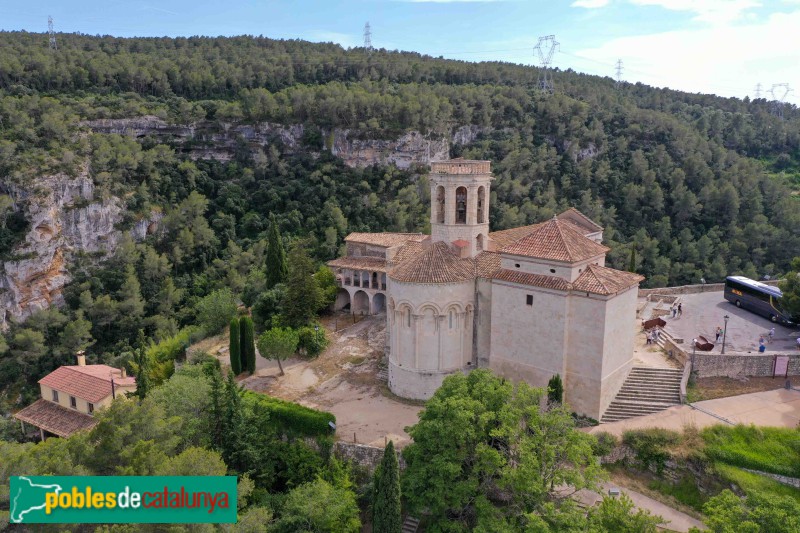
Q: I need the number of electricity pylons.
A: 6